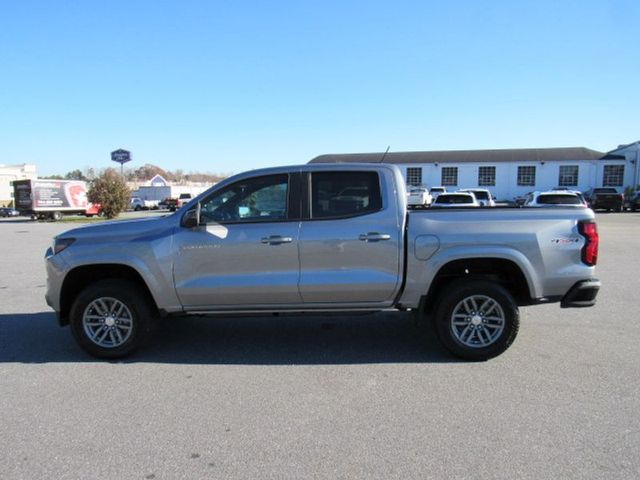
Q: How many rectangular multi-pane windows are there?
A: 6